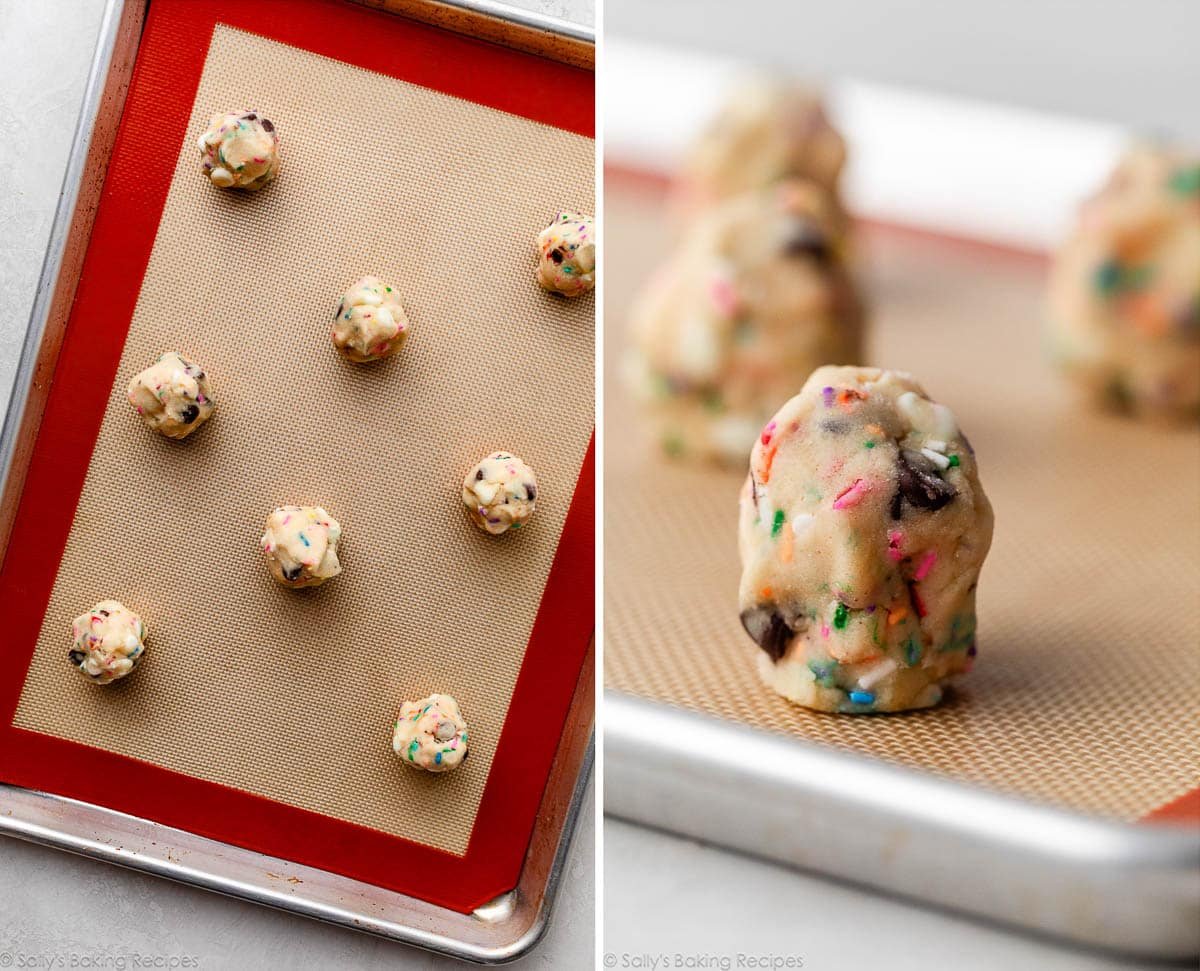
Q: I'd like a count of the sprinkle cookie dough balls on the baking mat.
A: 8